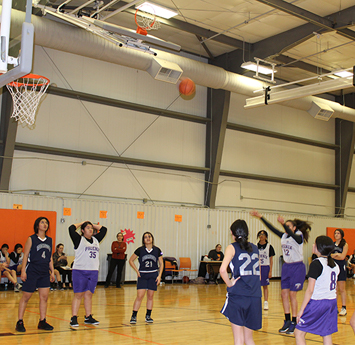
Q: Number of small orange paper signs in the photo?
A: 5